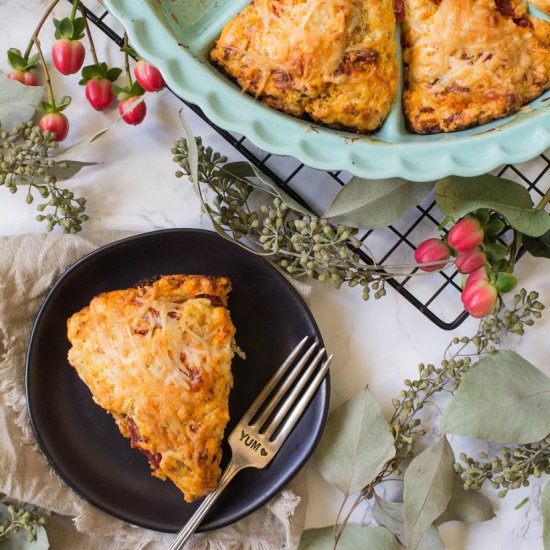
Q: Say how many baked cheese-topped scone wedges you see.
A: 3